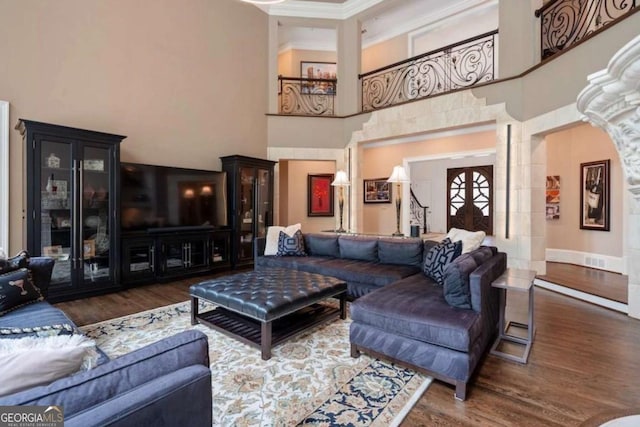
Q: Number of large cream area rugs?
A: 1